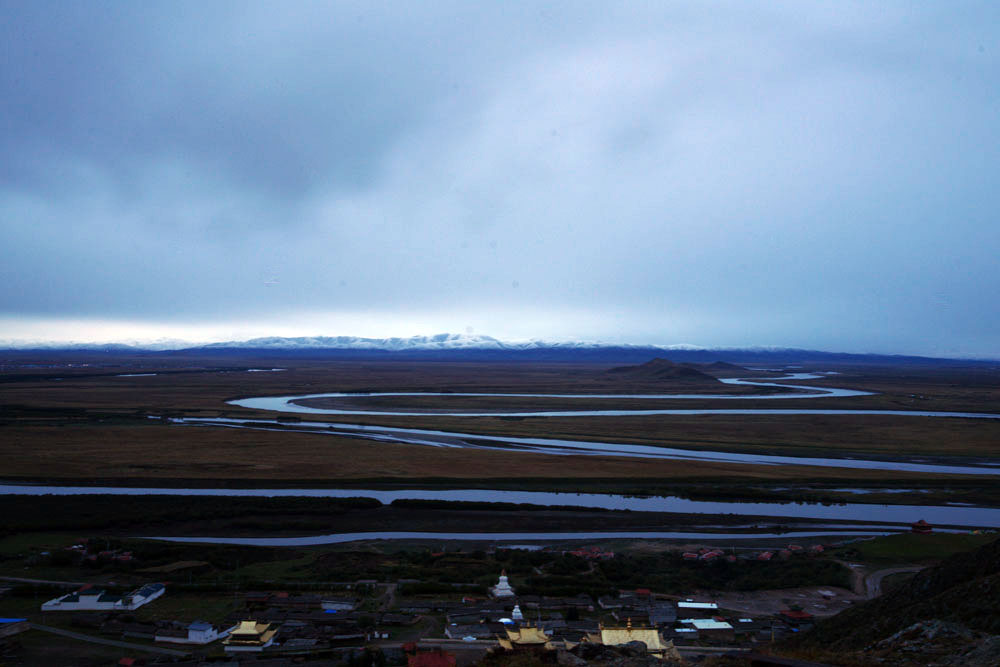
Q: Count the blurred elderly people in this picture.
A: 0